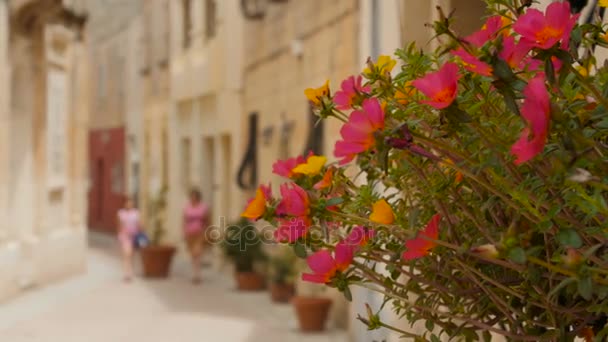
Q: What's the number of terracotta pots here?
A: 4